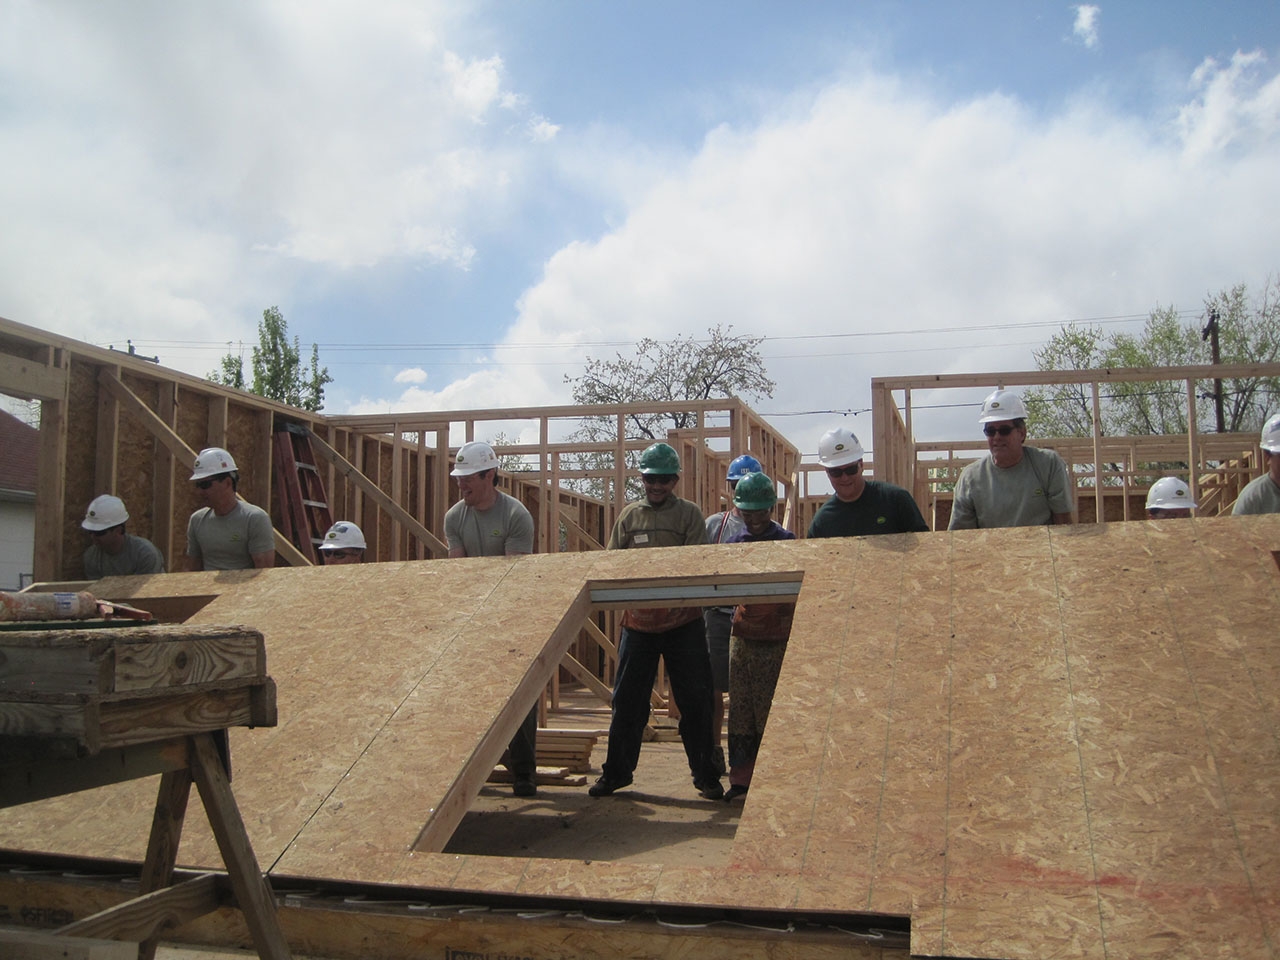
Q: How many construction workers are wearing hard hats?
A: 11